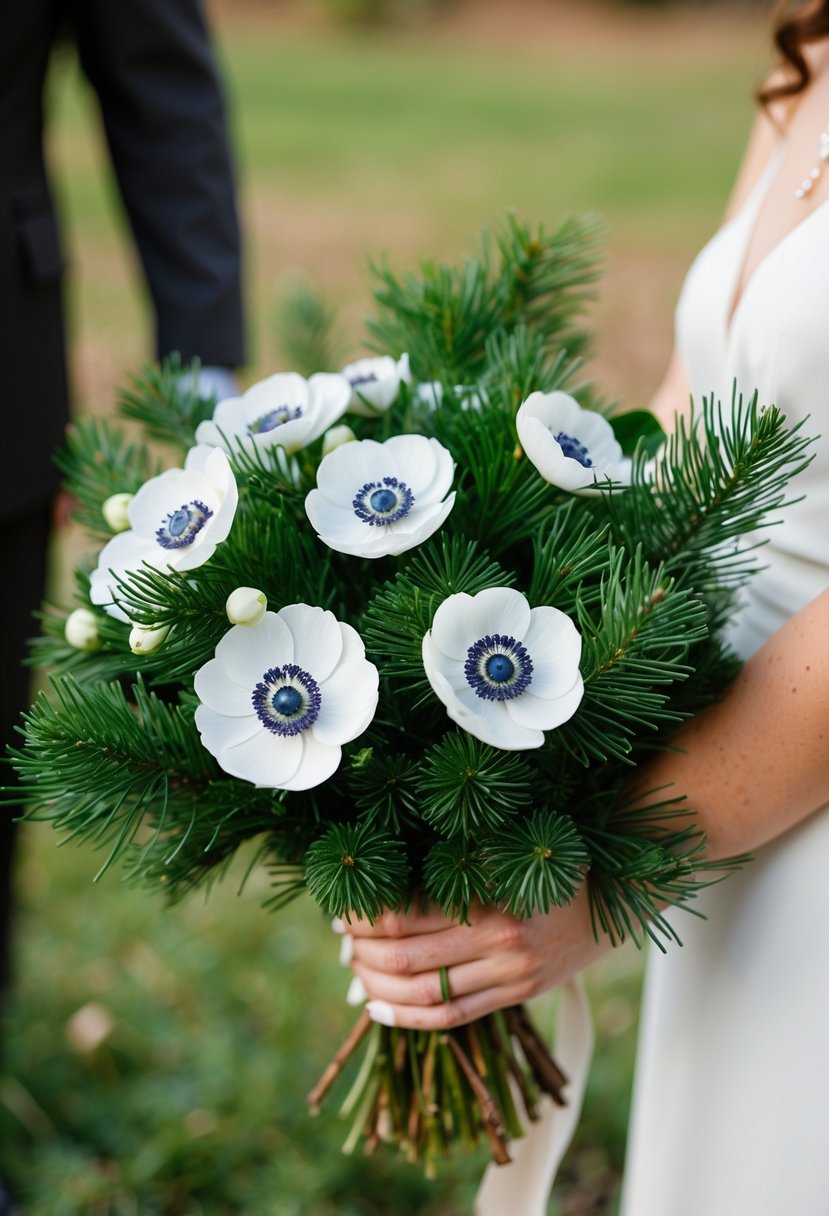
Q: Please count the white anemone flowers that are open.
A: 7